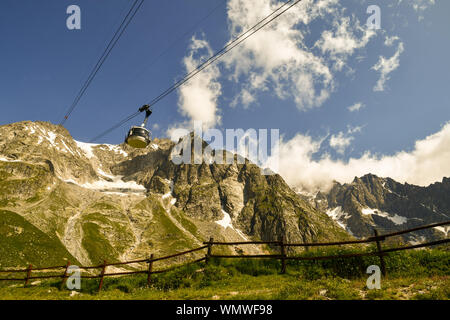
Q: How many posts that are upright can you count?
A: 7